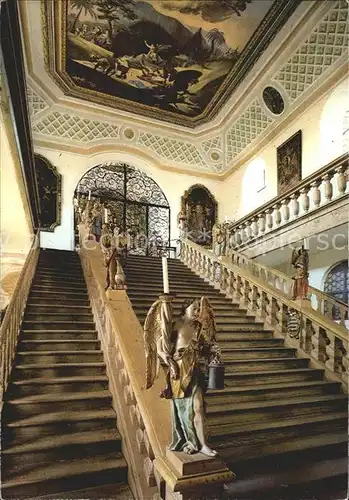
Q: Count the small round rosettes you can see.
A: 2